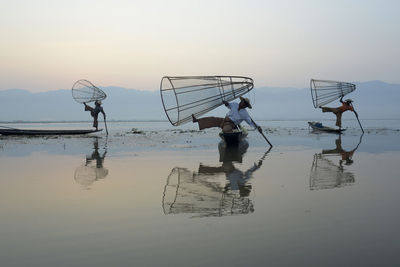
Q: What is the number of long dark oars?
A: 3